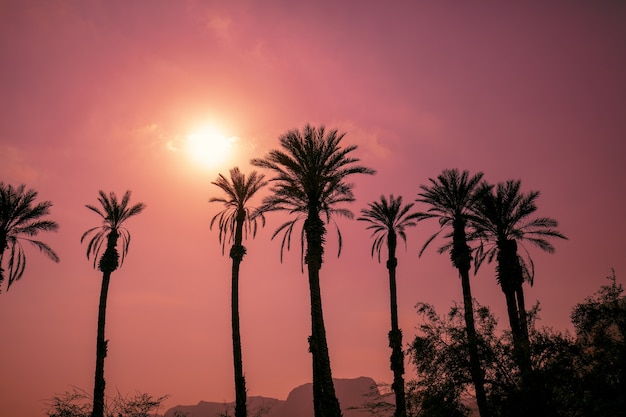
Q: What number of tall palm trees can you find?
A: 7